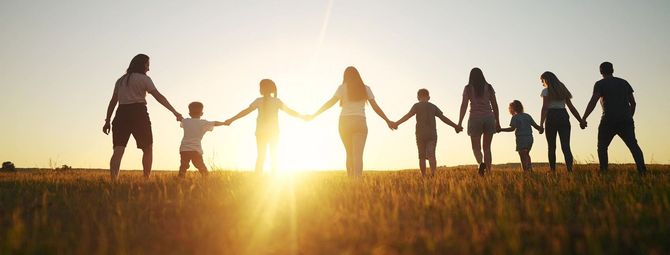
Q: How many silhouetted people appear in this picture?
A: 9